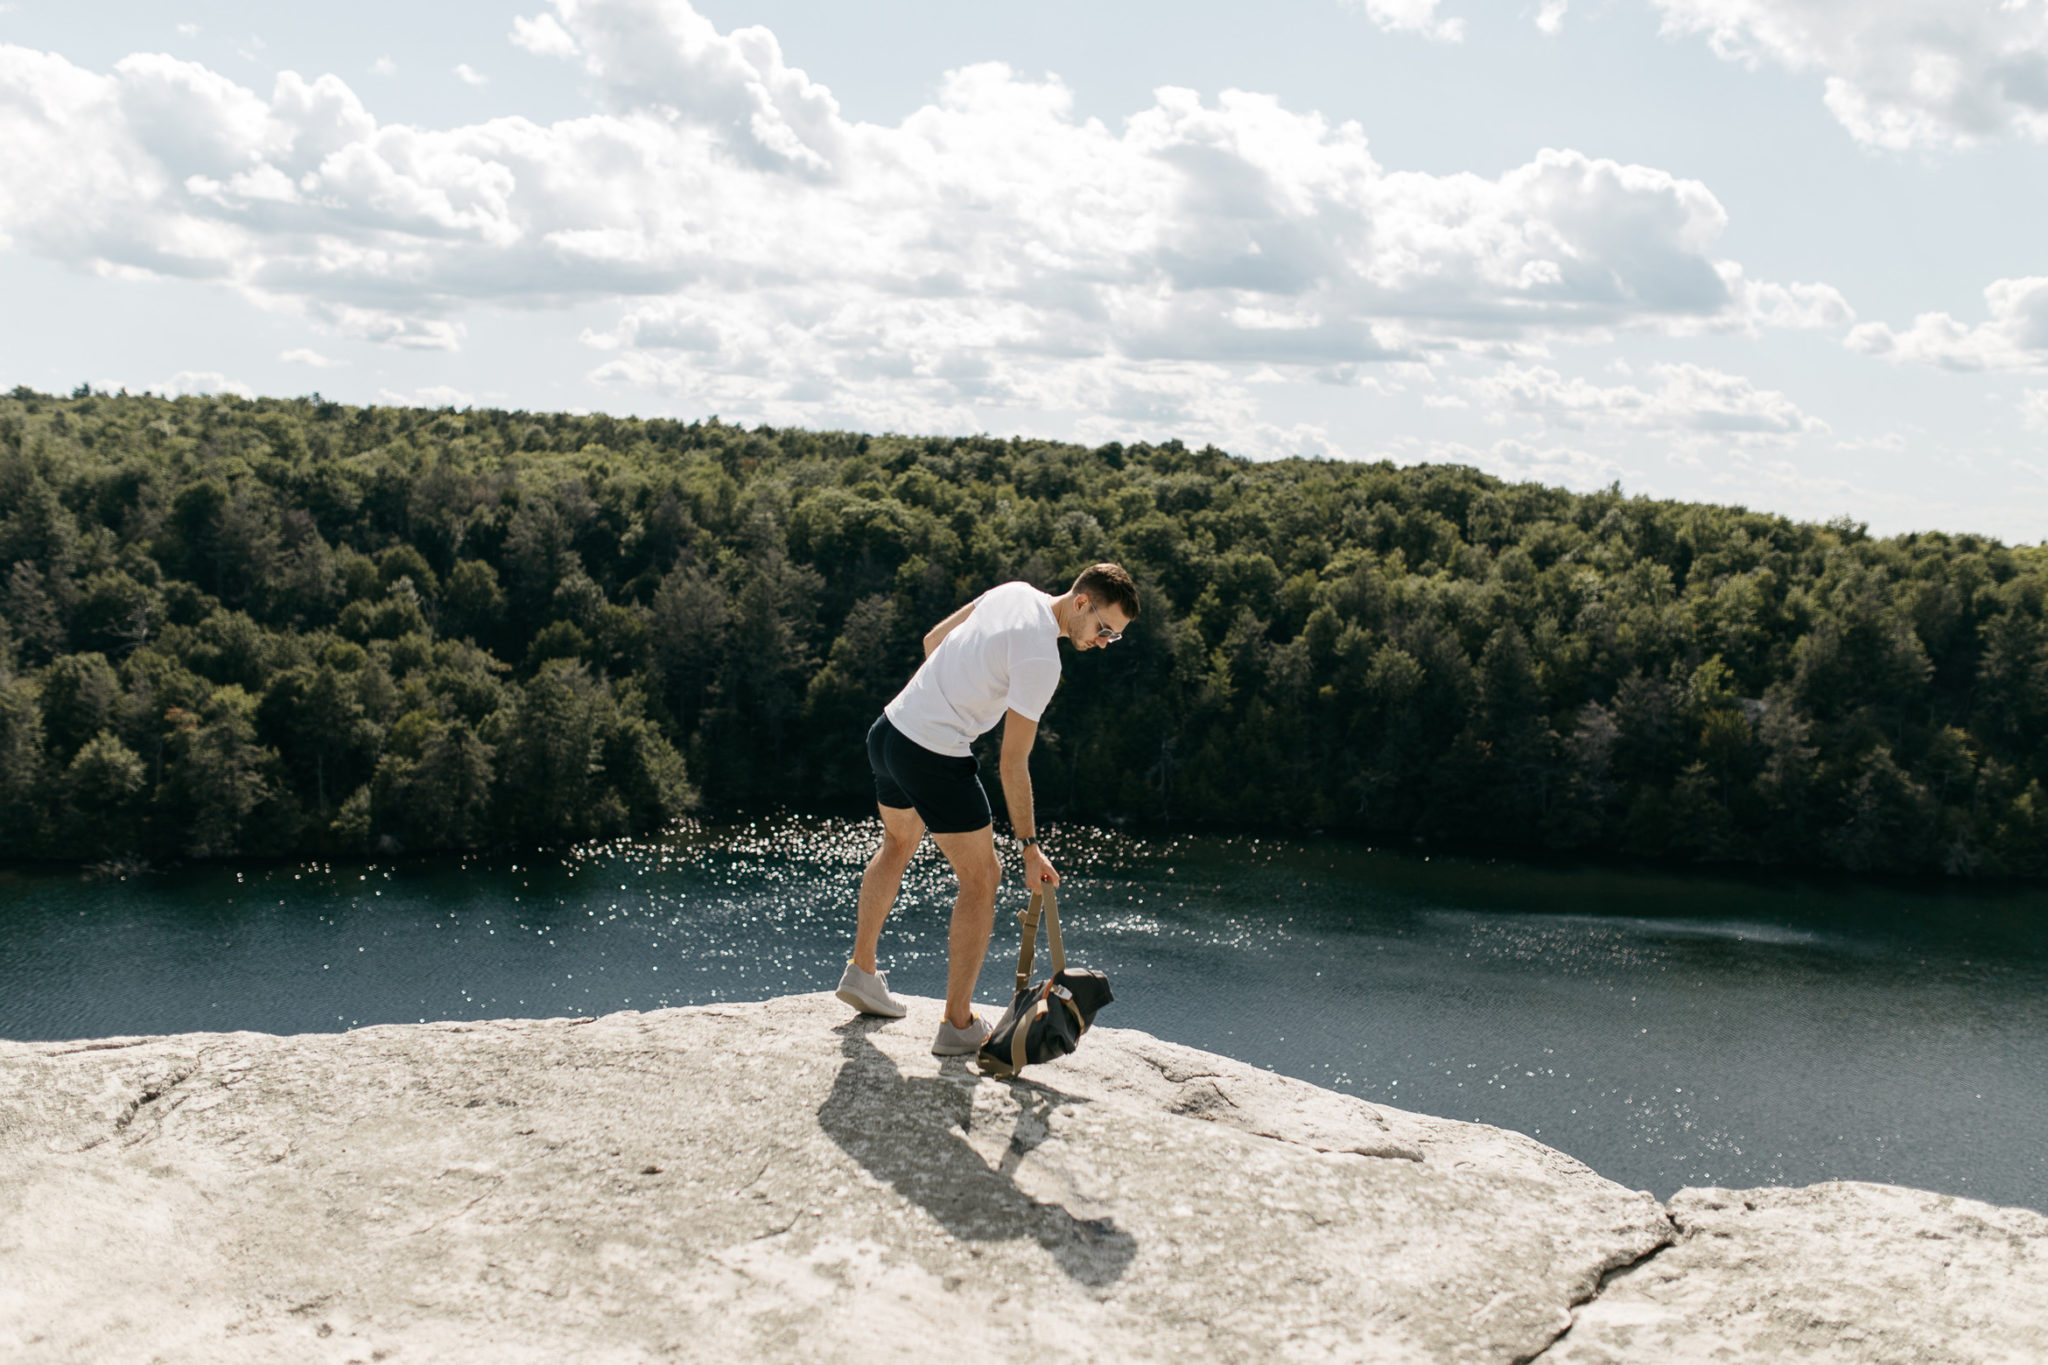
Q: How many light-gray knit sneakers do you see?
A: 2